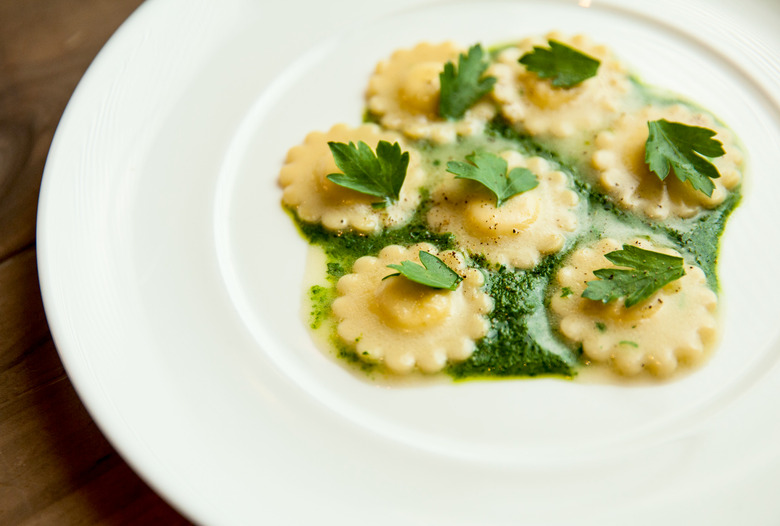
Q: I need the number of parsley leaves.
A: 7